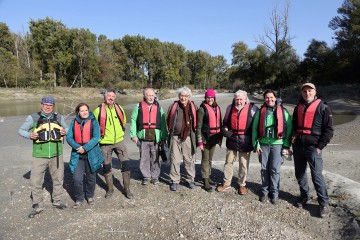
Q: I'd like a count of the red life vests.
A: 8